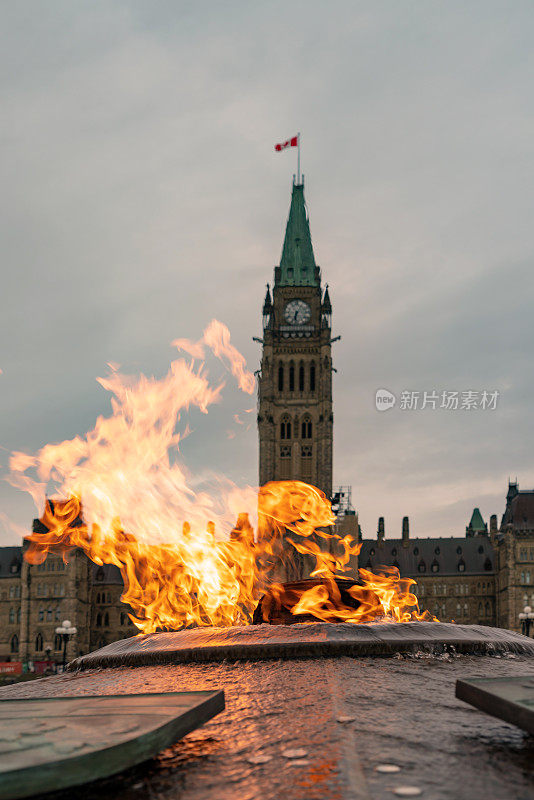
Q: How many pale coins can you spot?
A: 6